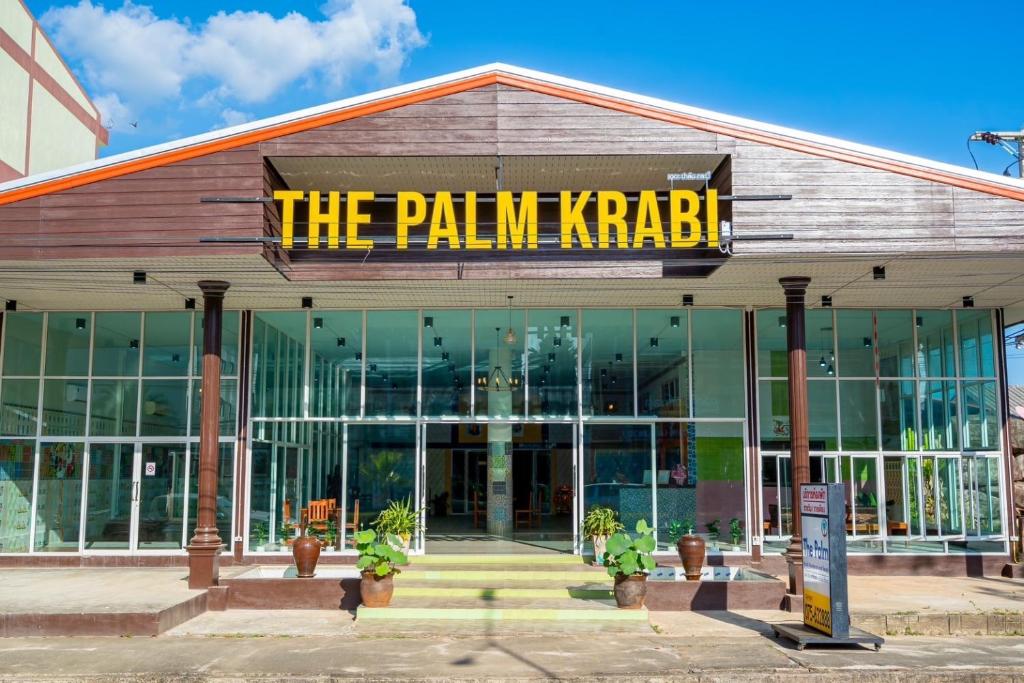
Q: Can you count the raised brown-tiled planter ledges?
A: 2